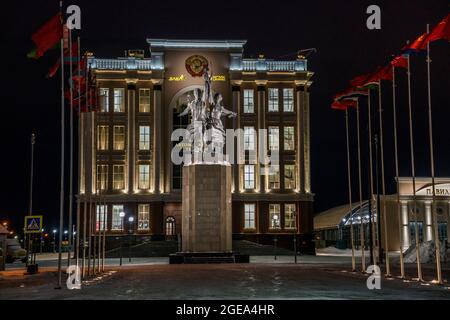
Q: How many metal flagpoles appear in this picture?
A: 15